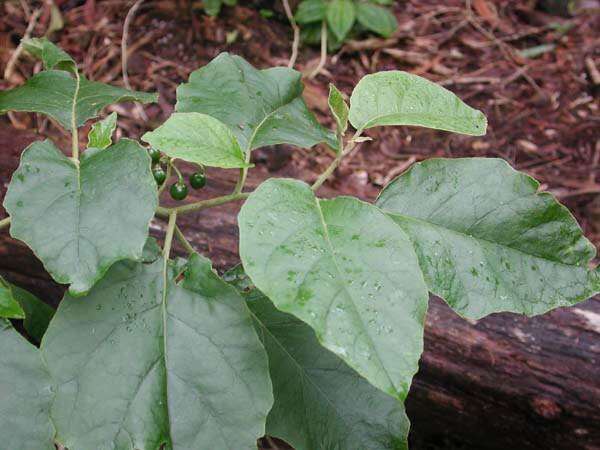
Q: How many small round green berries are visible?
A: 4